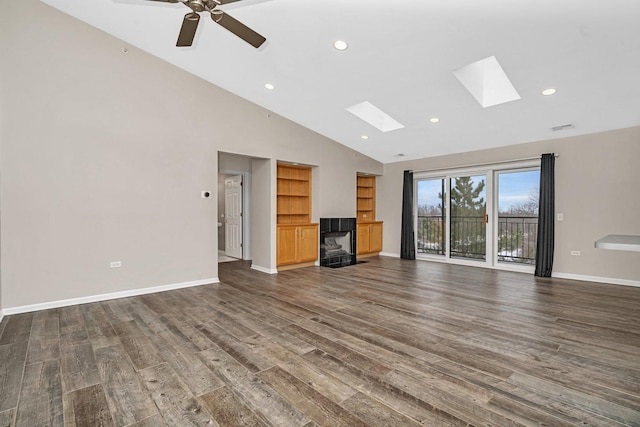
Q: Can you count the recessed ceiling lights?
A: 5